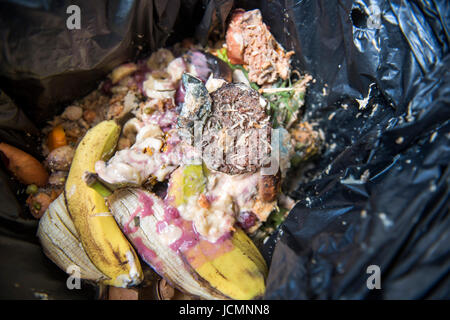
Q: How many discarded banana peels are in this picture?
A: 2